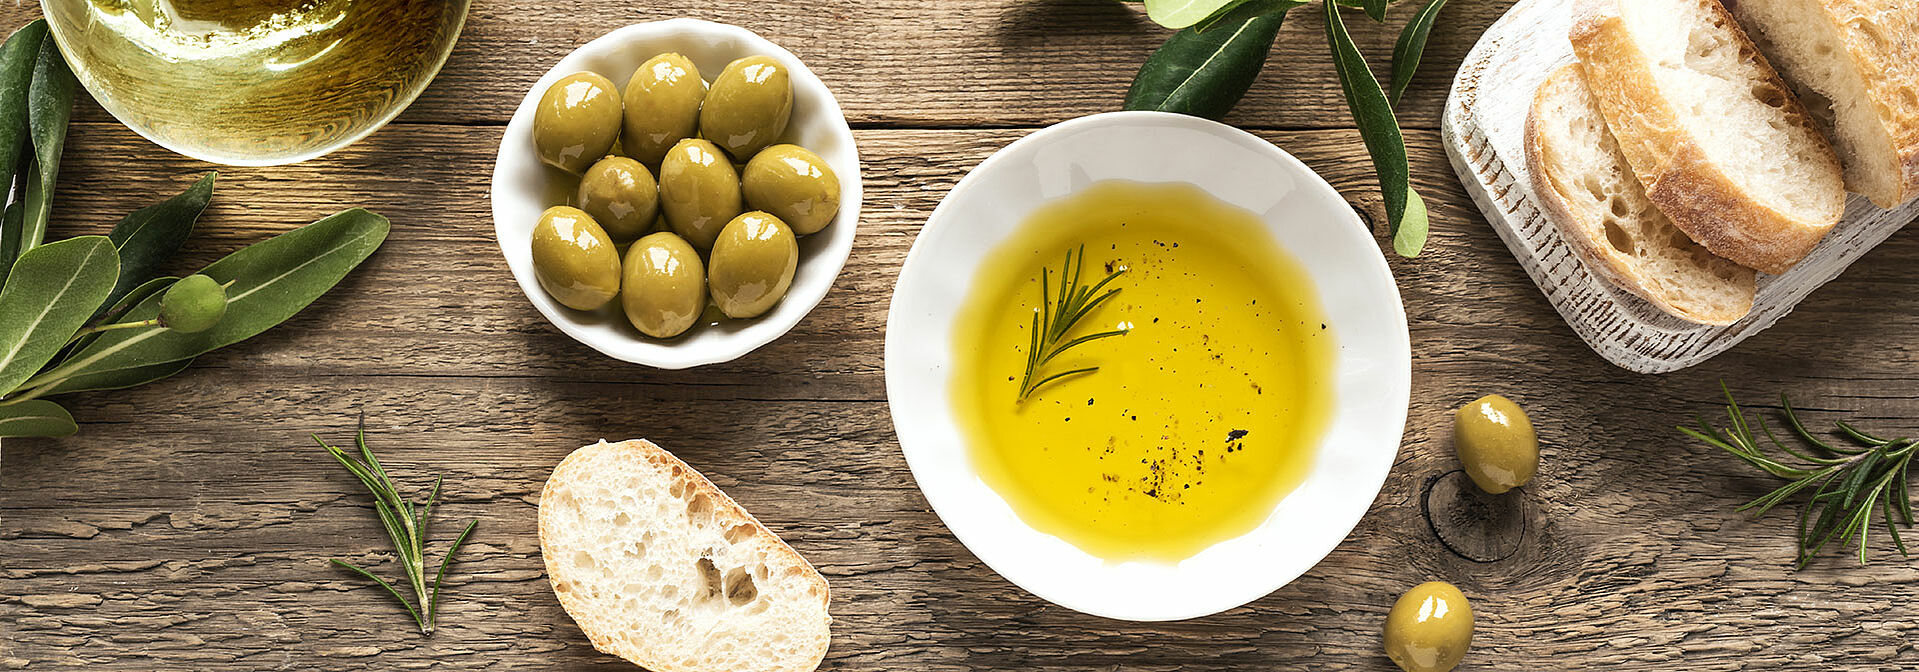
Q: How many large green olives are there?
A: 11